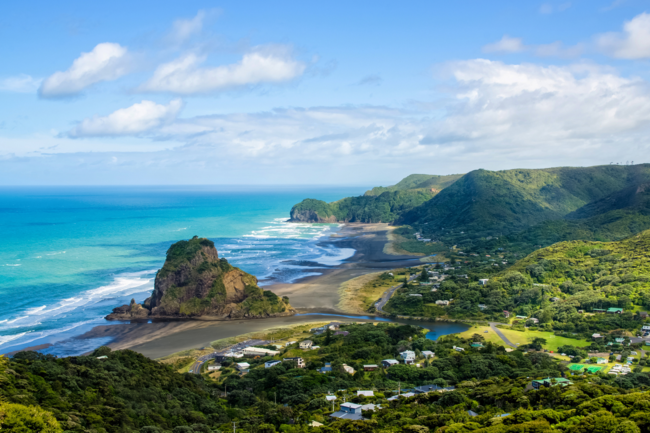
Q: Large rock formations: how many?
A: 1